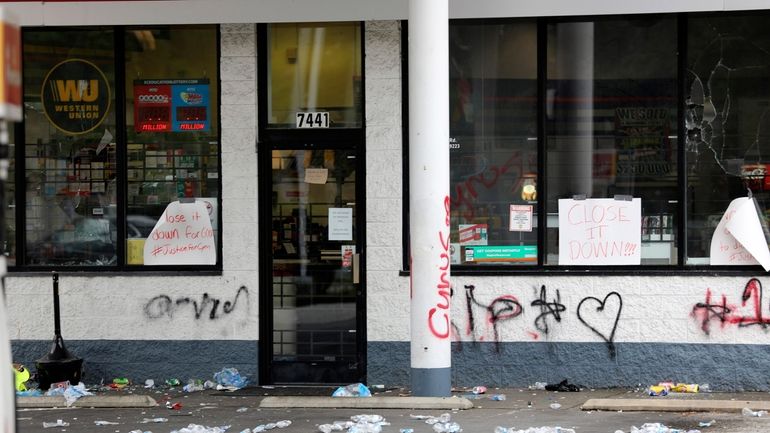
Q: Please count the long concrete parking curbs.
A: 3